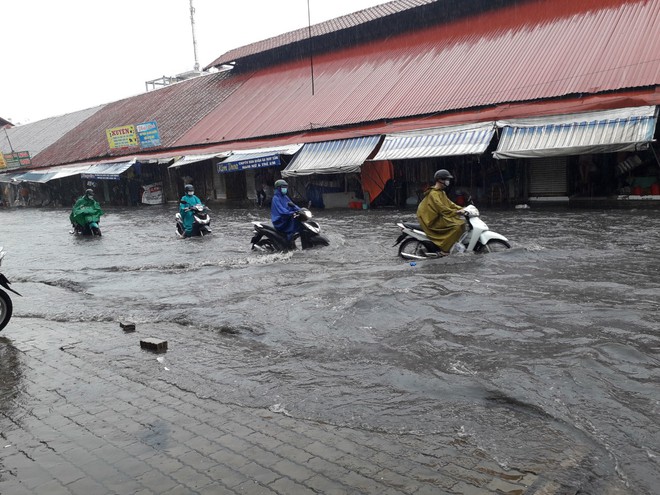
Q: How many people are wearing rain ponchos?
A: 4